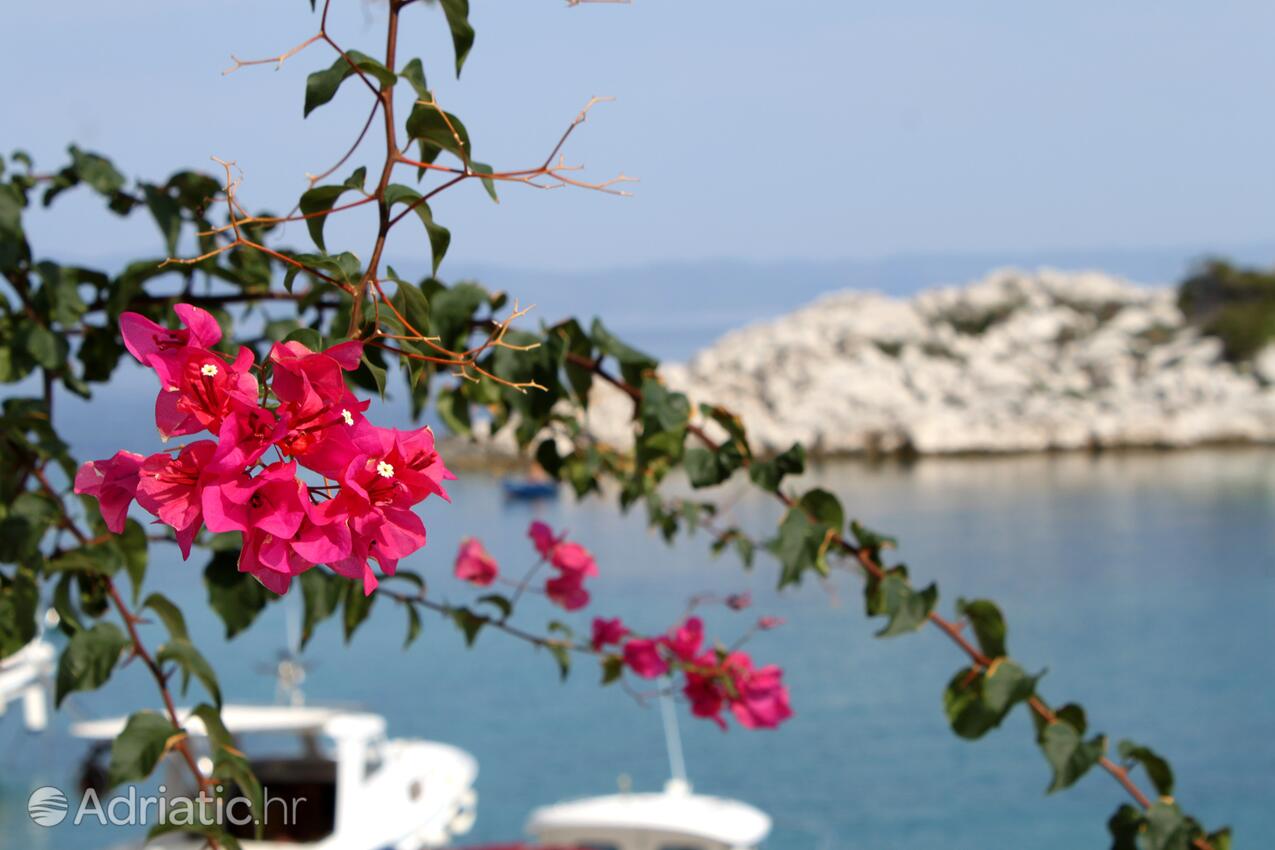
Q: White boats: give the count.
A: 3